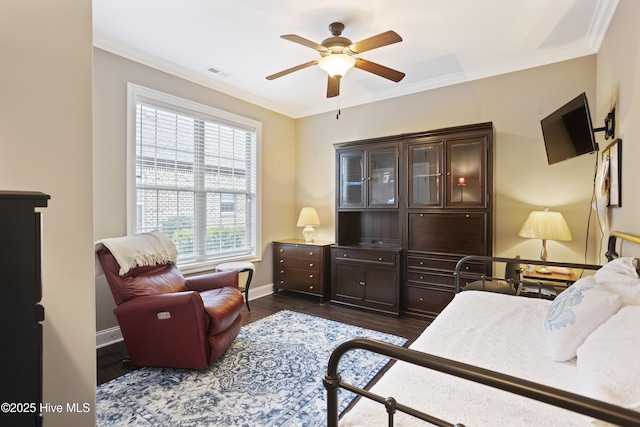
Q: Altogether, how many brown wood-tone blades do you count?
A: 5